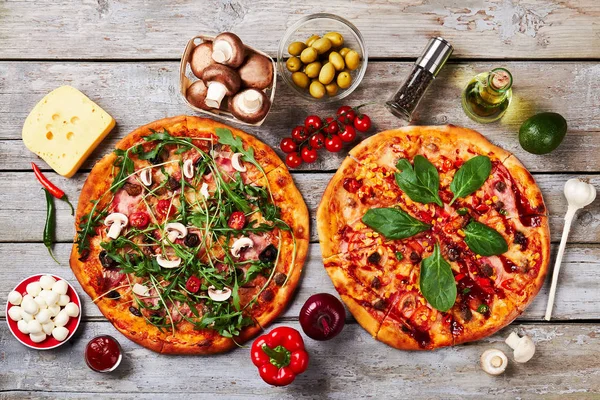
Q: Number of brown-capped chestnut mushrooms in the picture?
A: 6